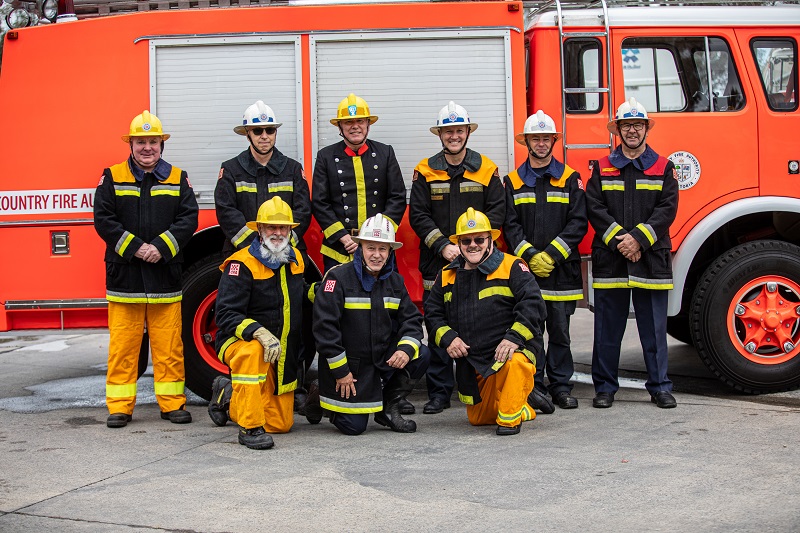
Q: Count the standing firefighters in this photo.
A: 6